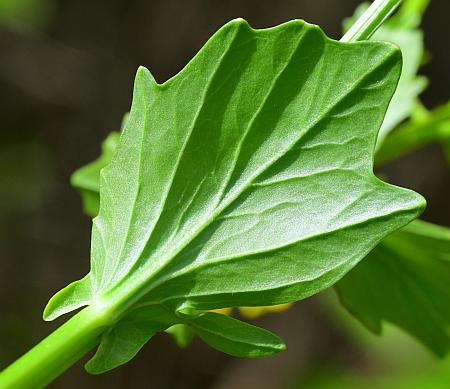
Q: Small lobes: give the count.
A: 3